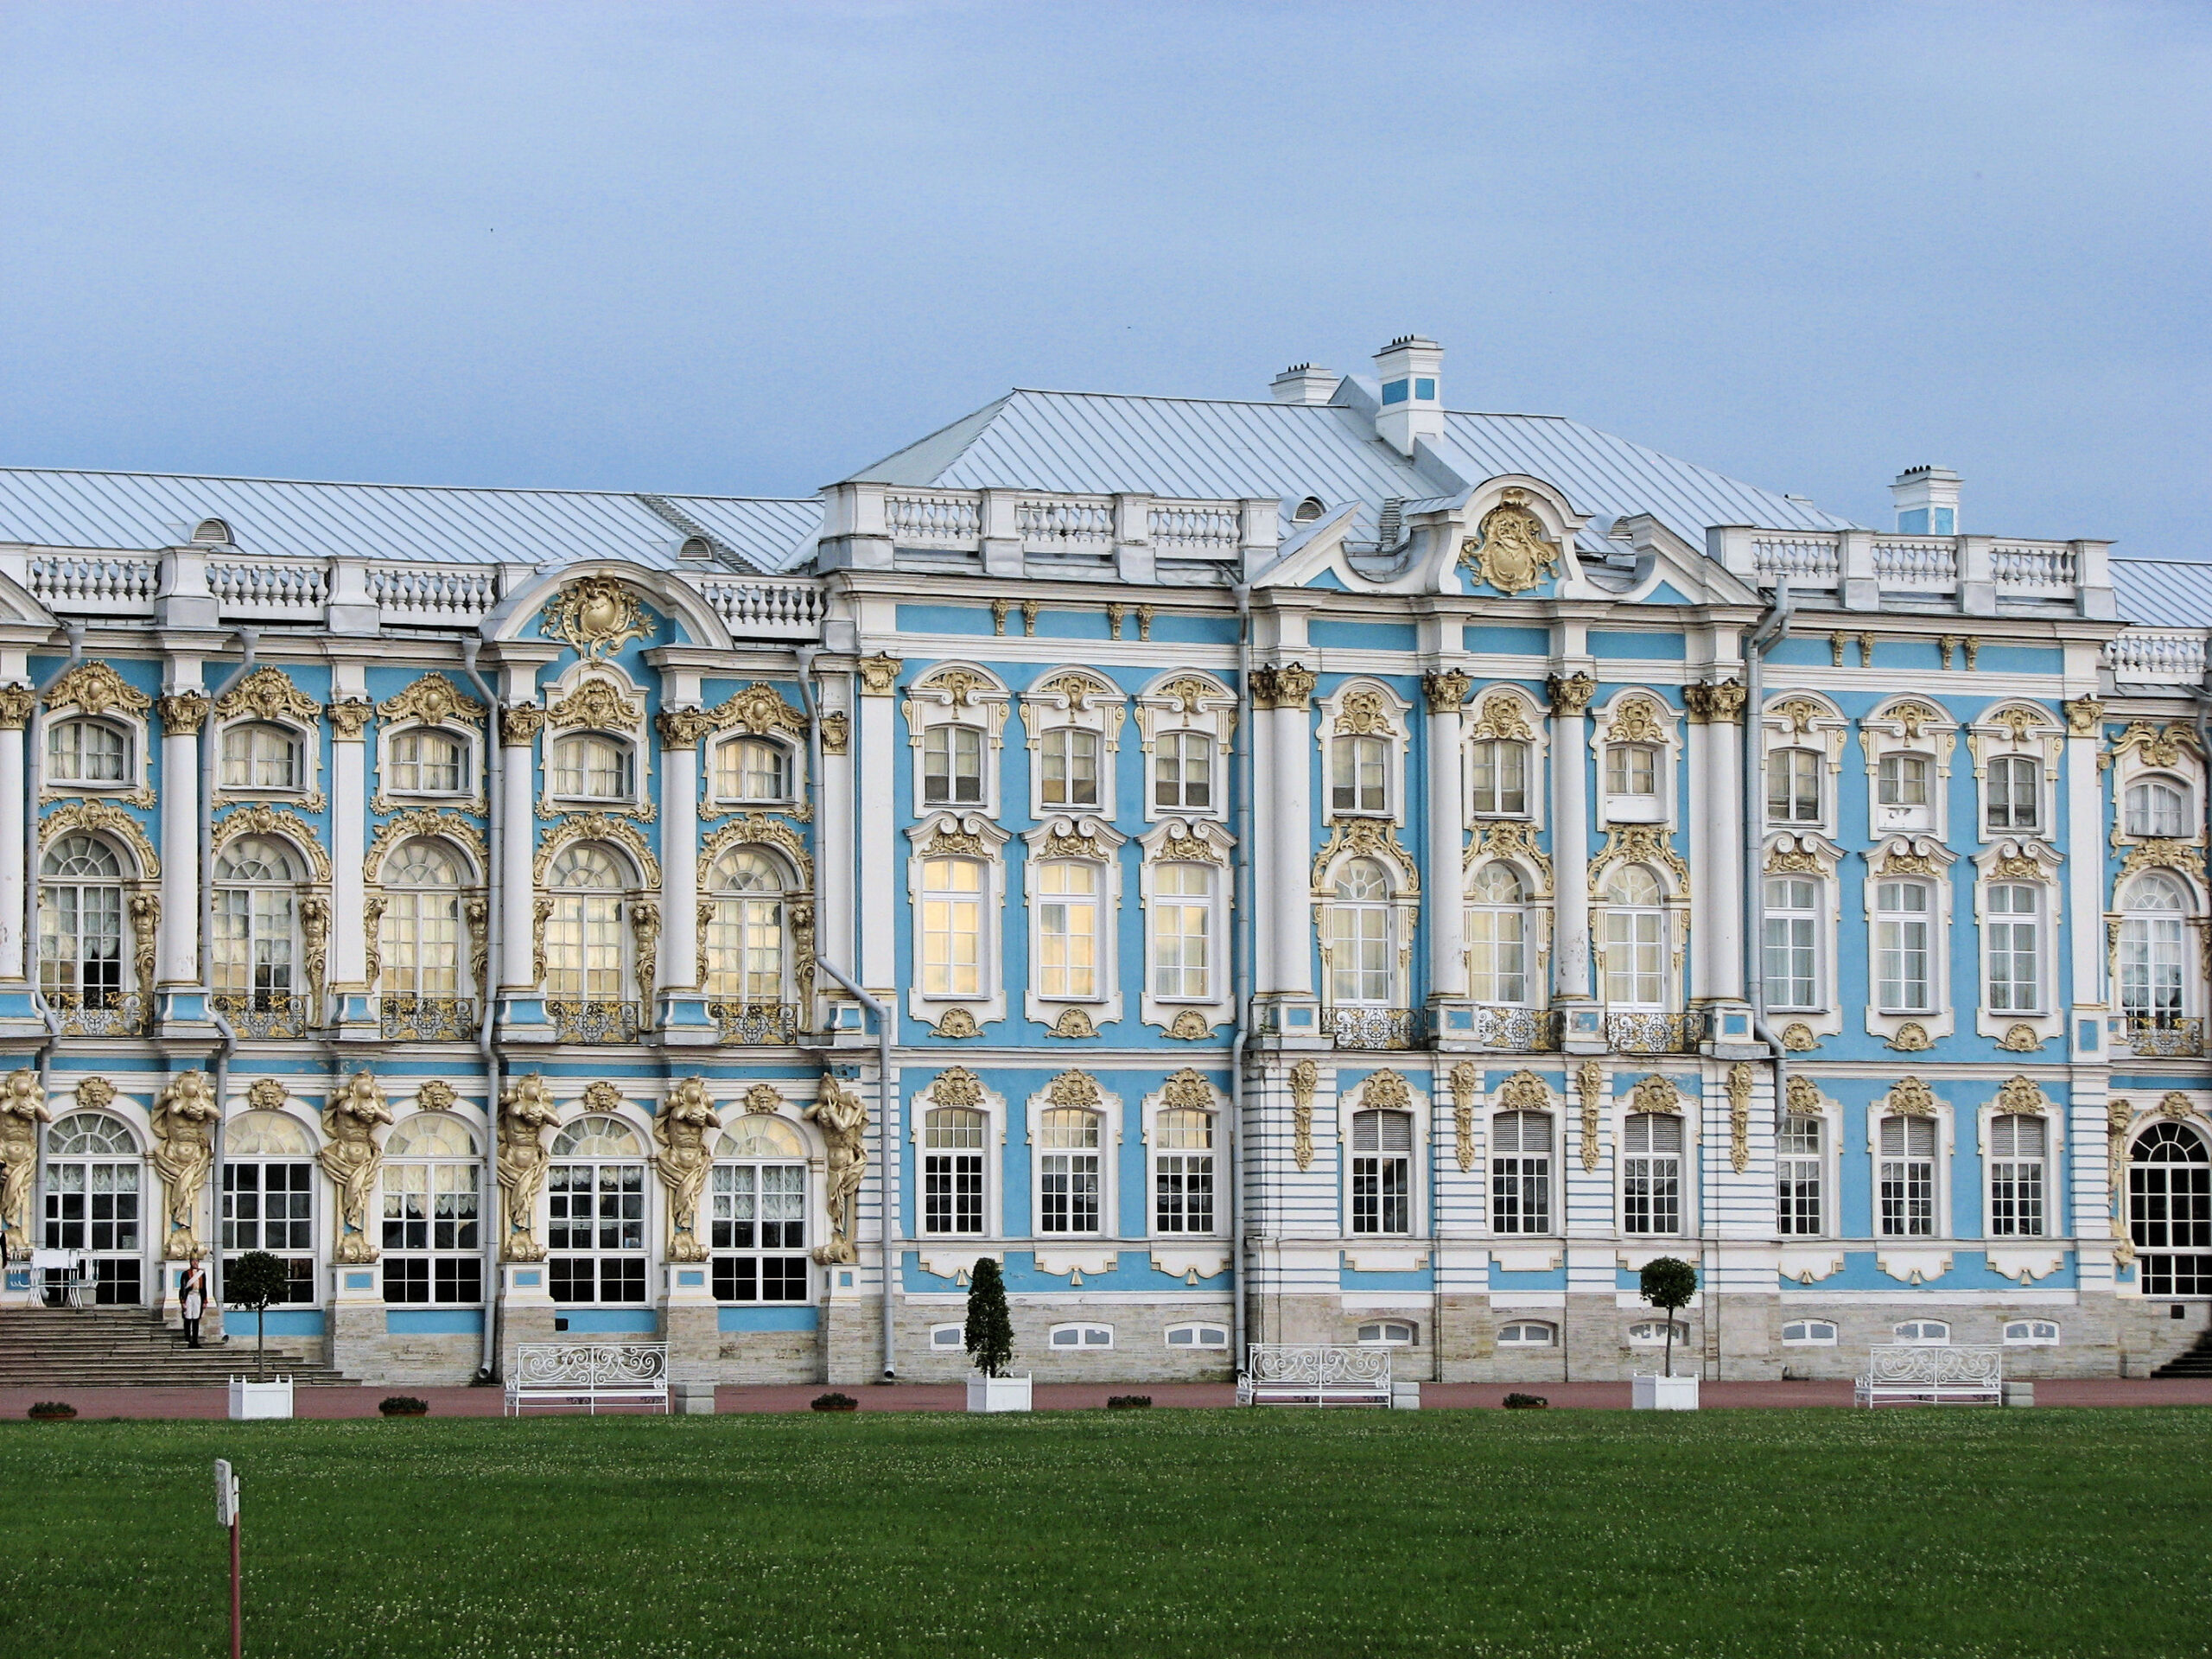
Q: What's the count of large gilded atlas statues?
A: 6